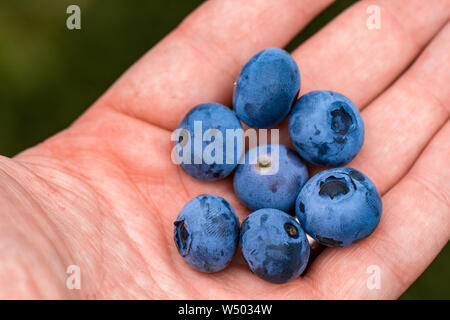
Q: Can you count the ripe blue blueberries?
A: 7